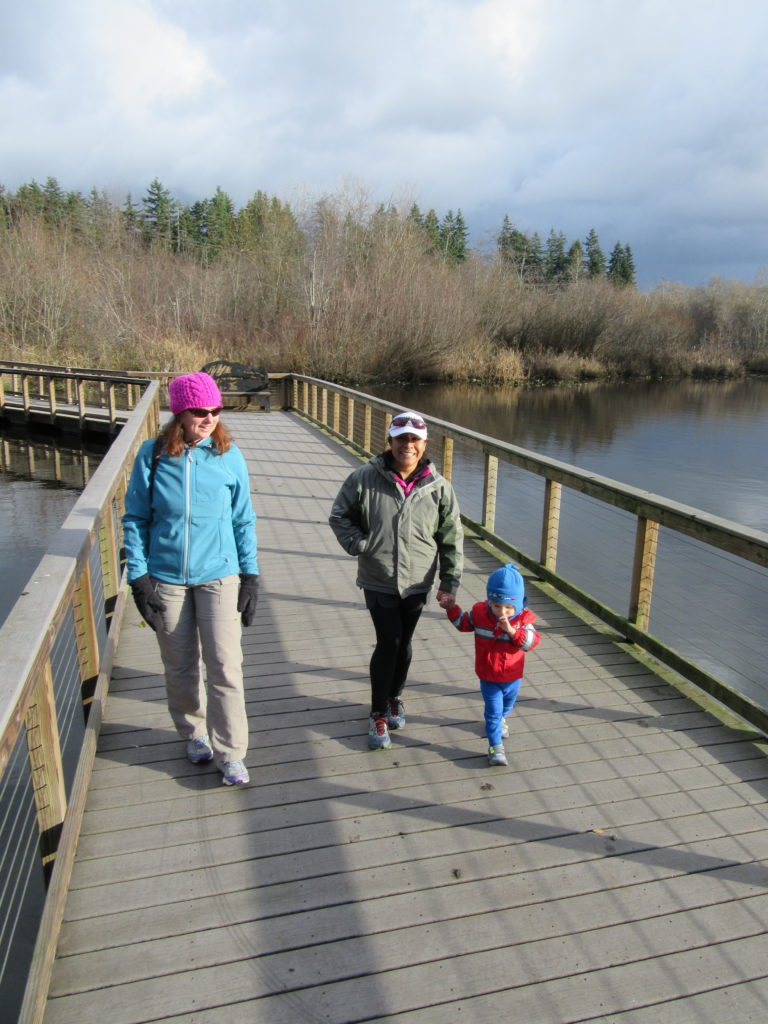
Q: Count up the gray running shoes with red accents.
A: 2